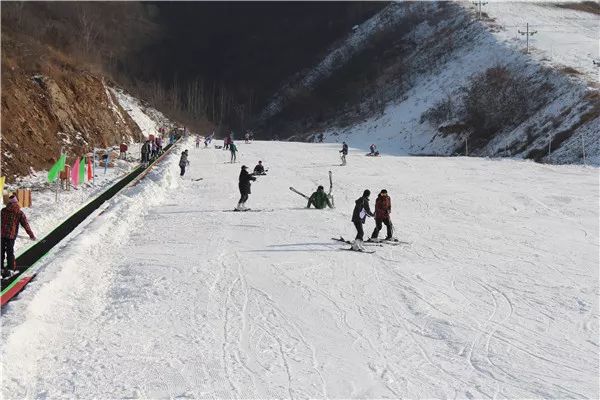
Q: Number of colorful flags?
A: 5